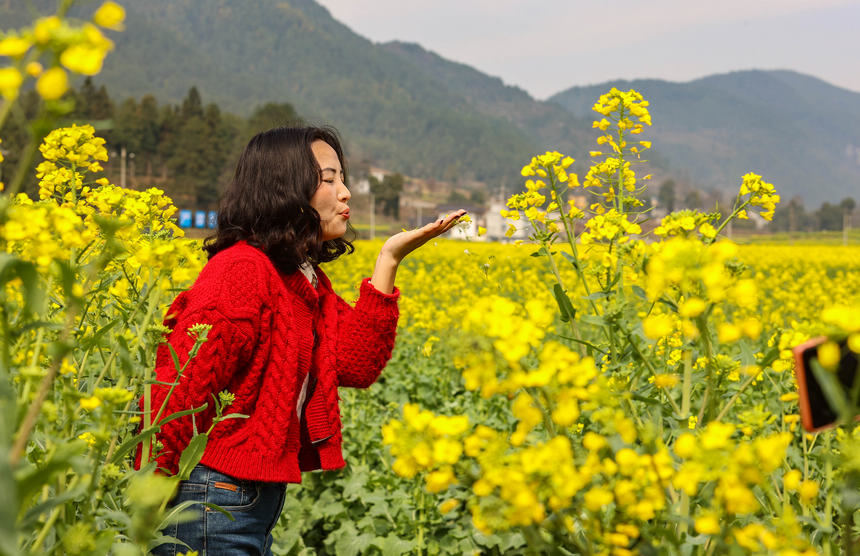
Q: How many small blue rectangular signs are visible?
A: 3